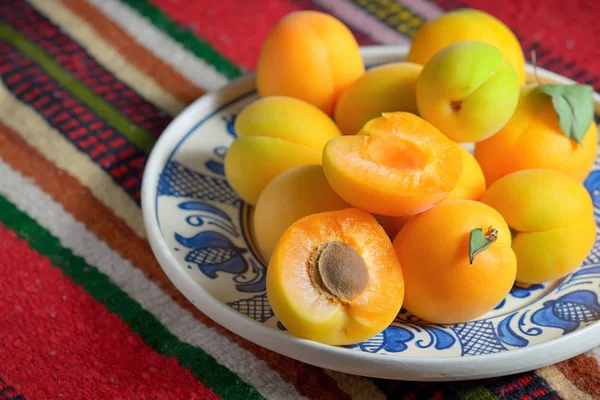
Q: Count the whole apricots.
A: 10